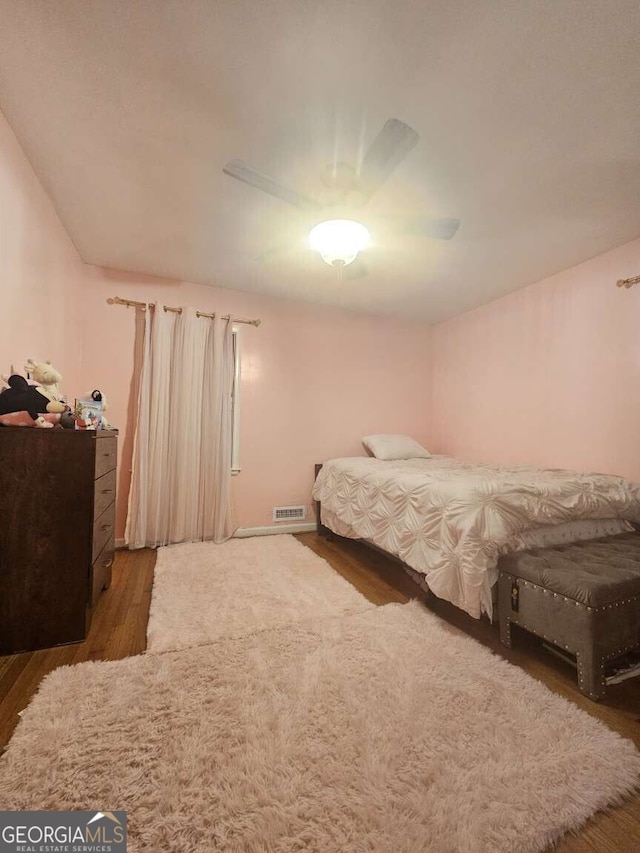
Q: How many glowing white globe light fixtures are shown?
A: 1